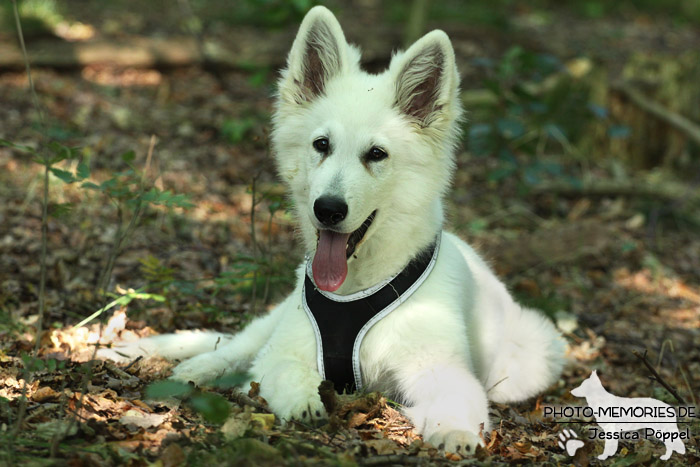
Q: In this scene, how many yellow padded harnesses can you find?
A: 0